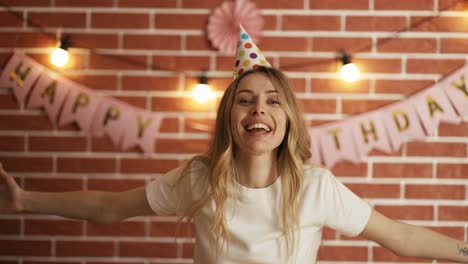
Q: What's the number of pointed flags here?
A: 11